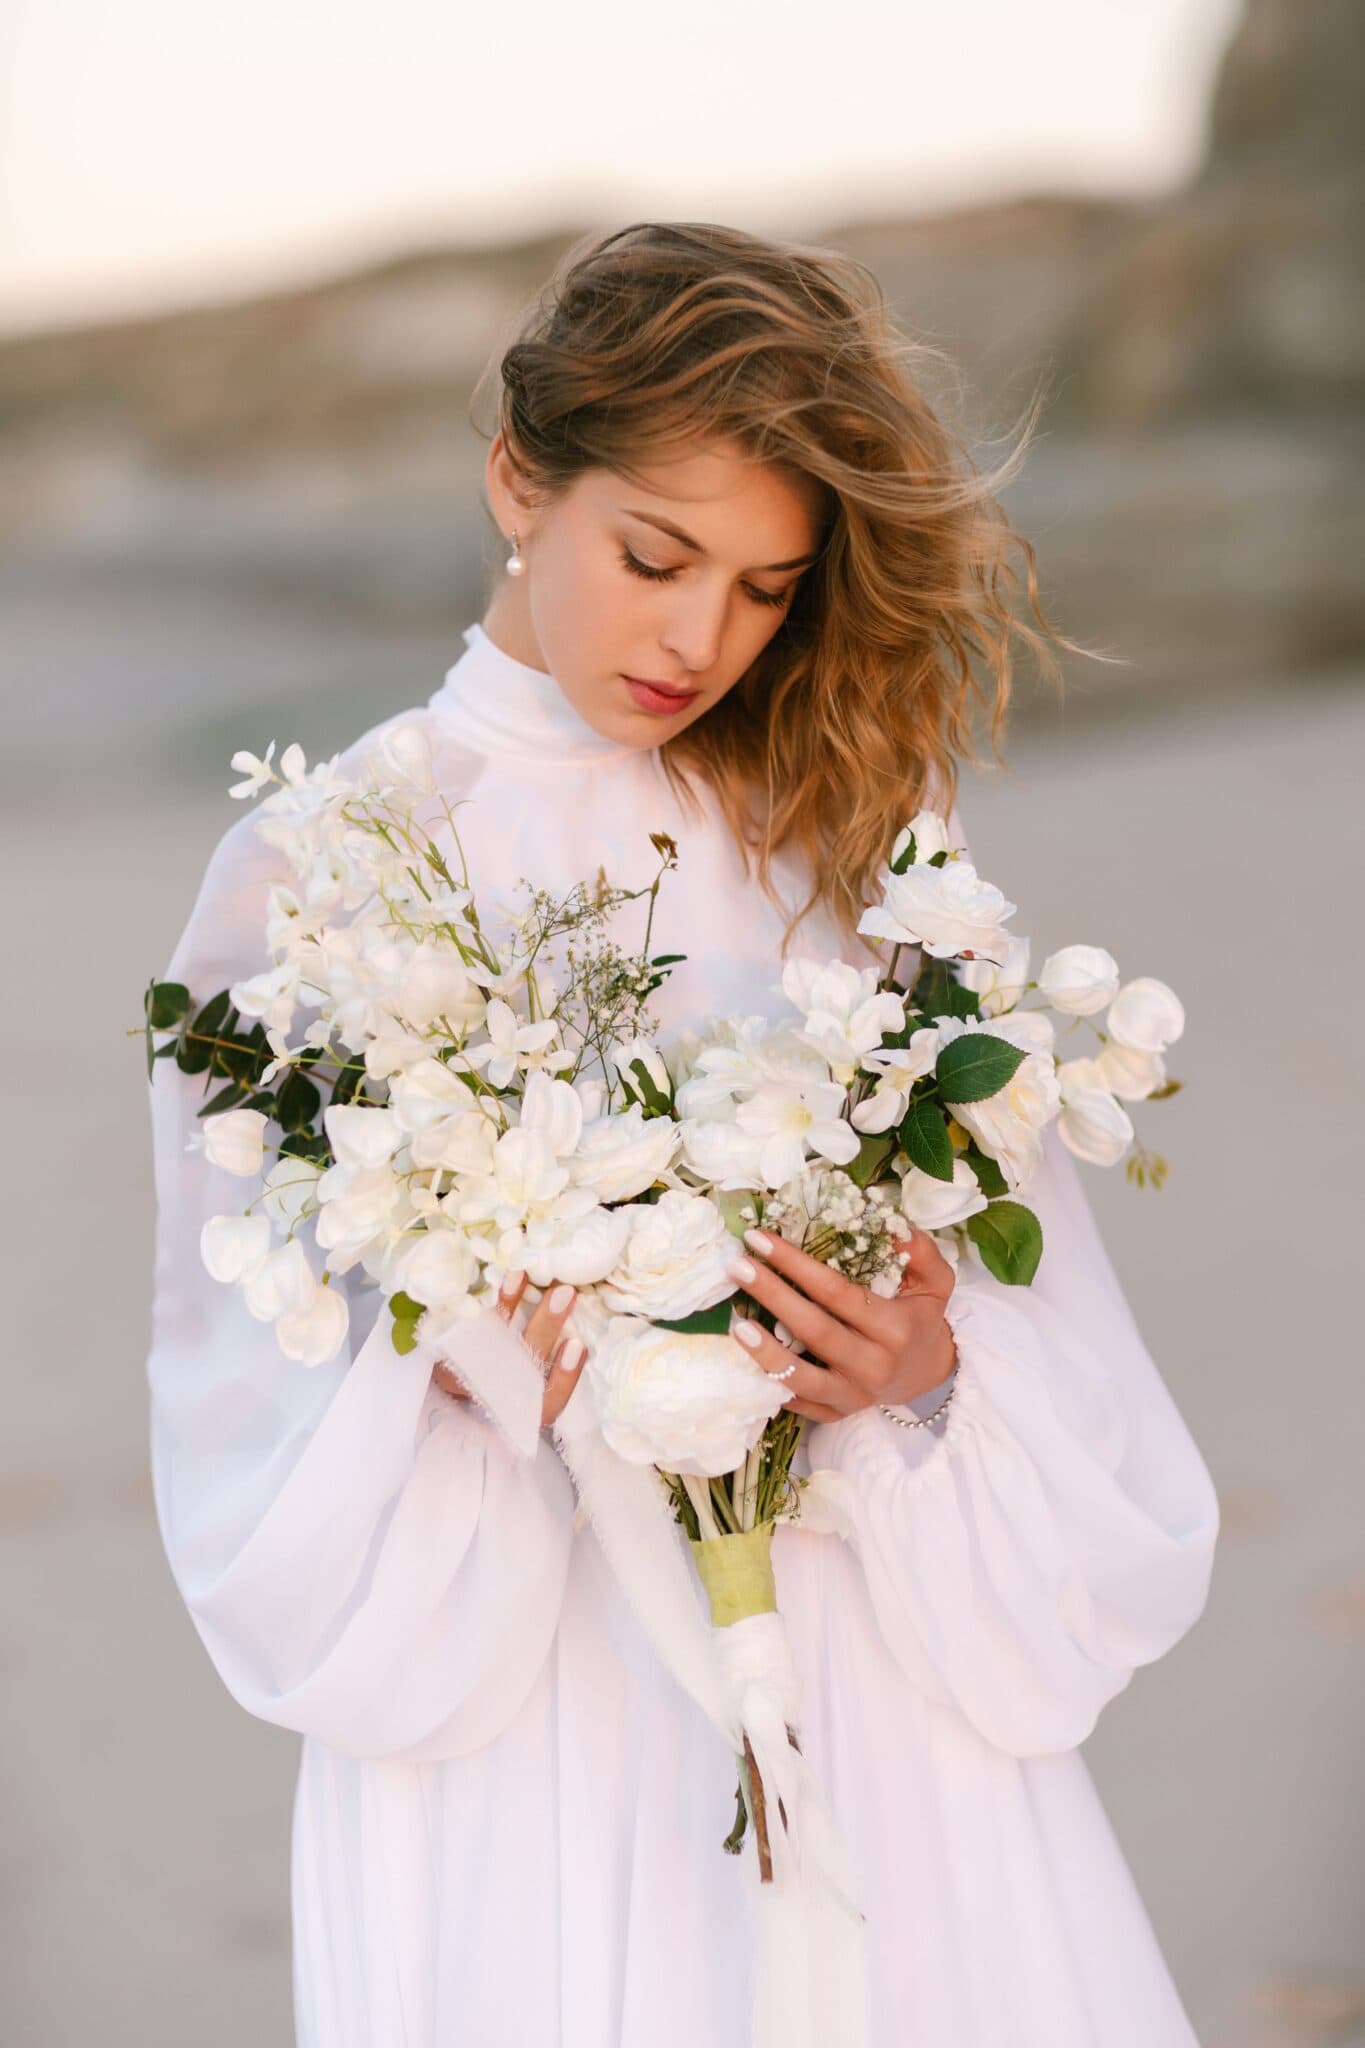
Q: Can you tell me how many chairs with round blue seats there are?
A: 0